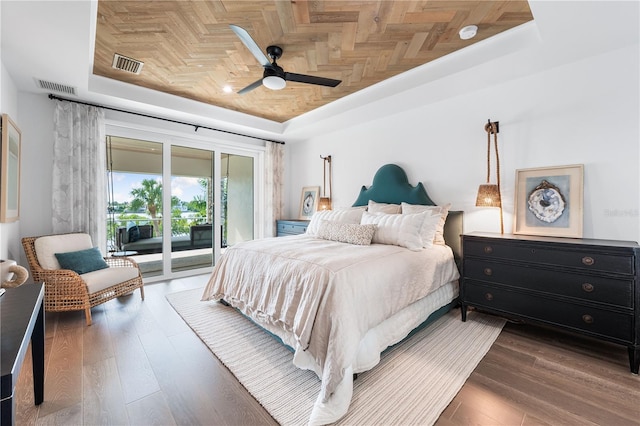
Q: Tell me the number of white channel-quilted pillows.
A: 2